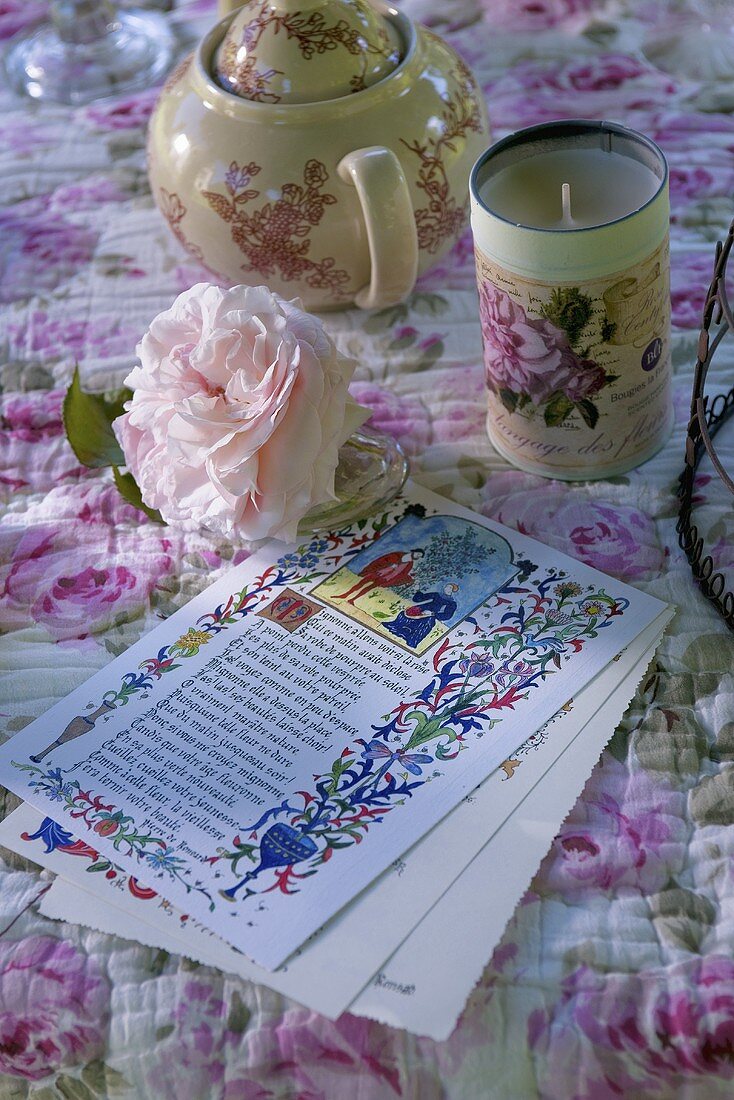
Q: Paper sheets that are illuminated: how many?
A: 2